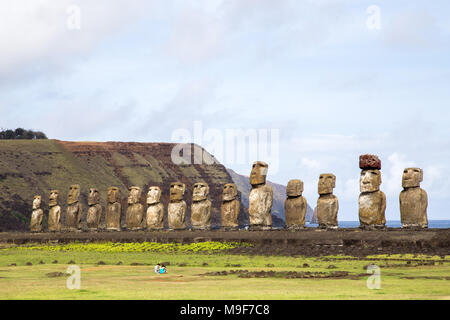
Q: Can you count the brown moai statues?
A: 15